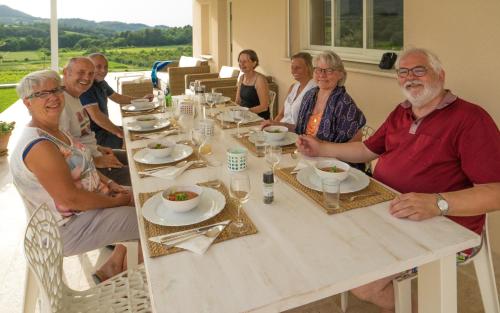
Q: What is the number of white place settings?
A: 8